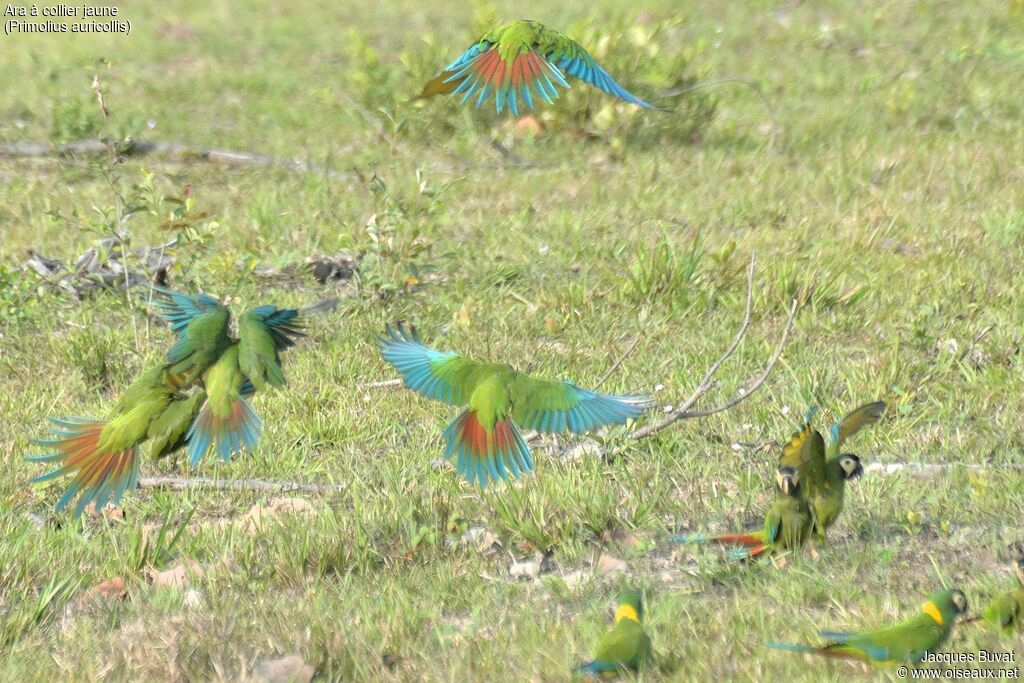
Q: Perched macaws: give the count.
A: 5